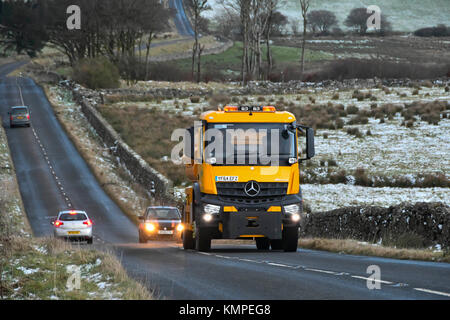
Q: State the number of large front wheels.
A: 2